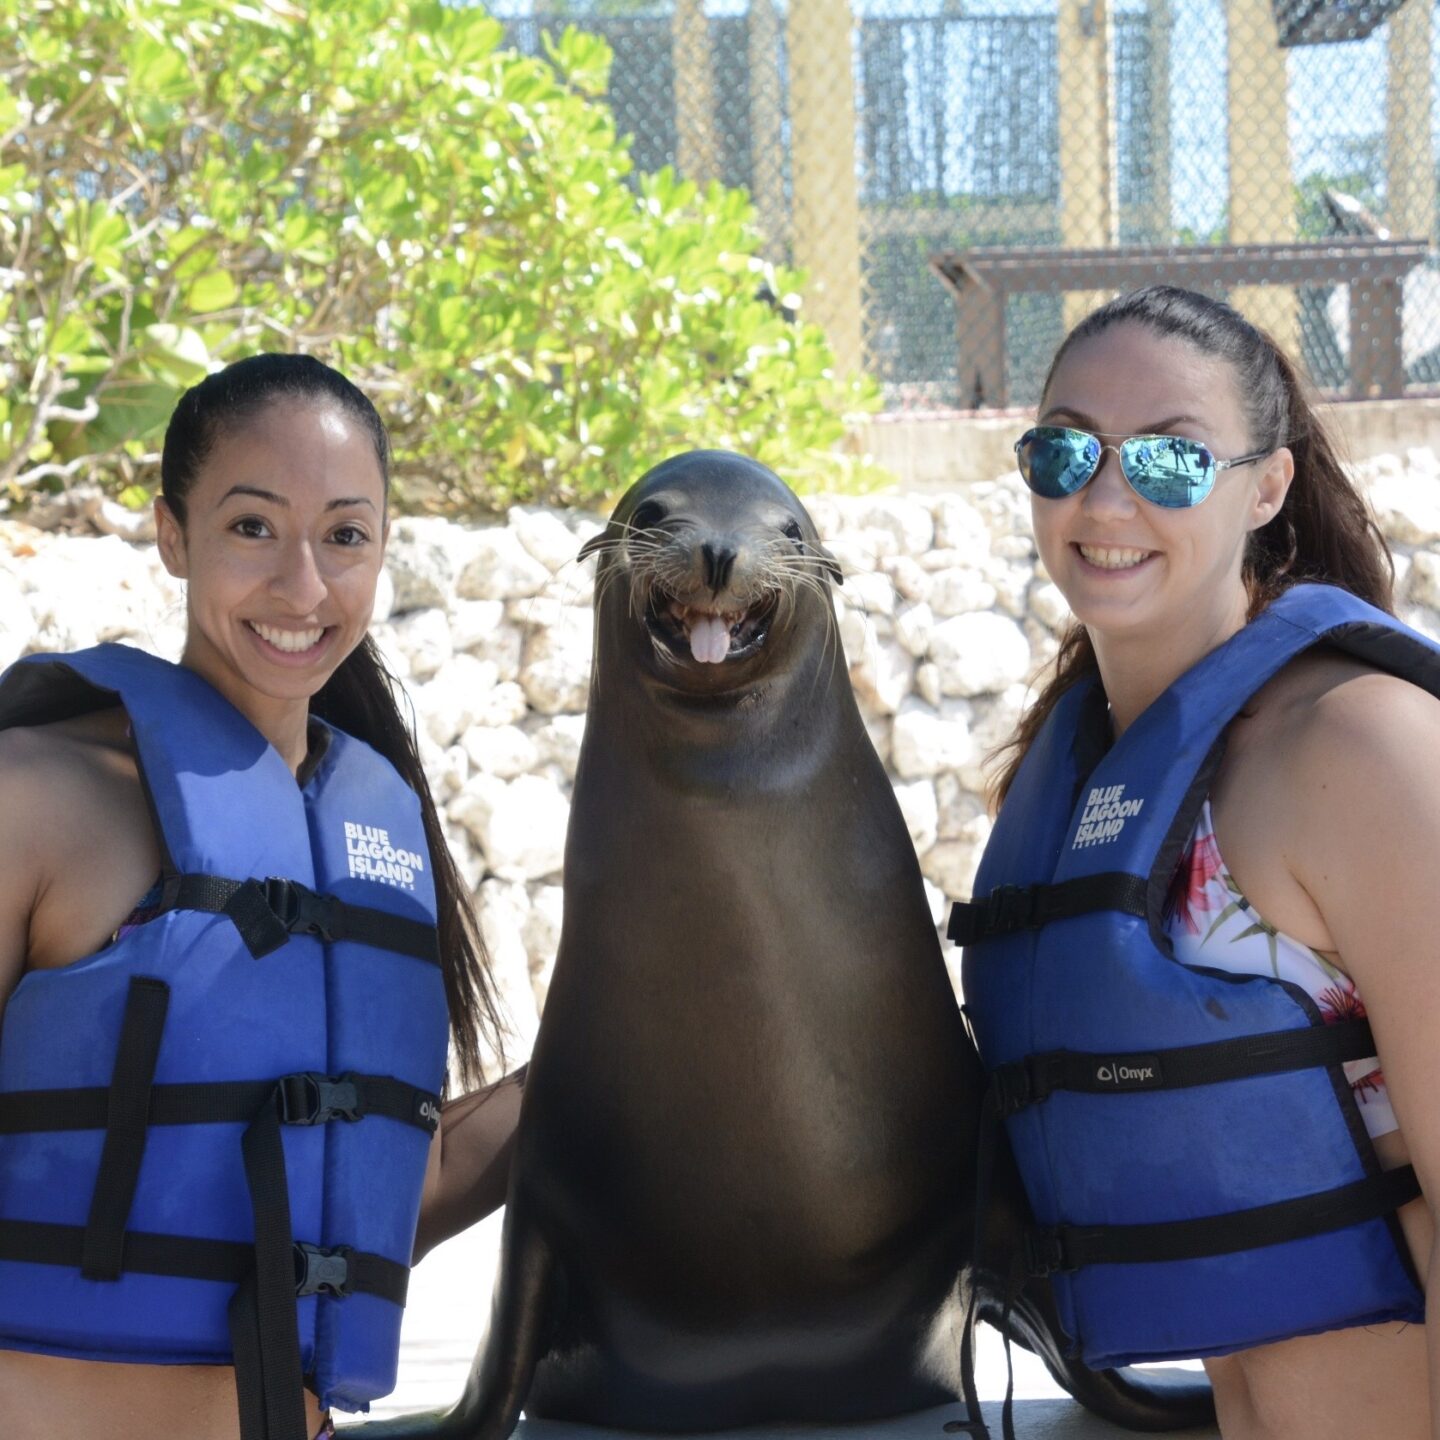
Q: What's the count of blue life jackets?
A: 2